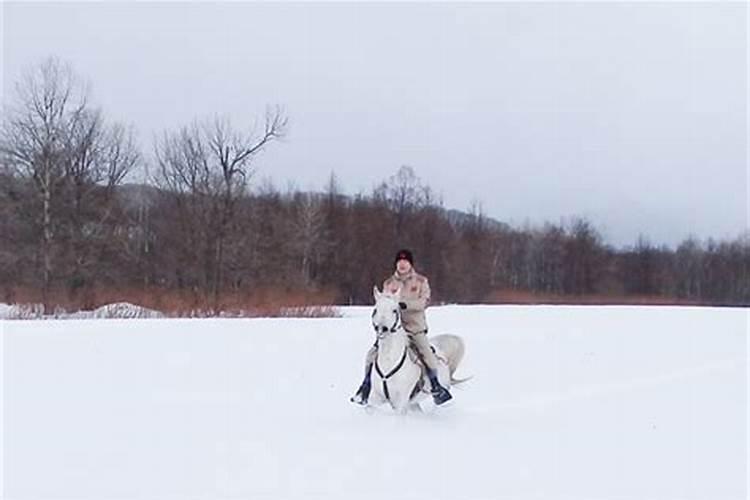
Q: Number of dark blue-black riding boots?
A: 2